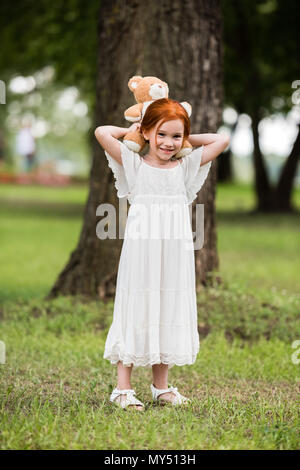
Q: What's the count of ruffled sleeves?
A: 2